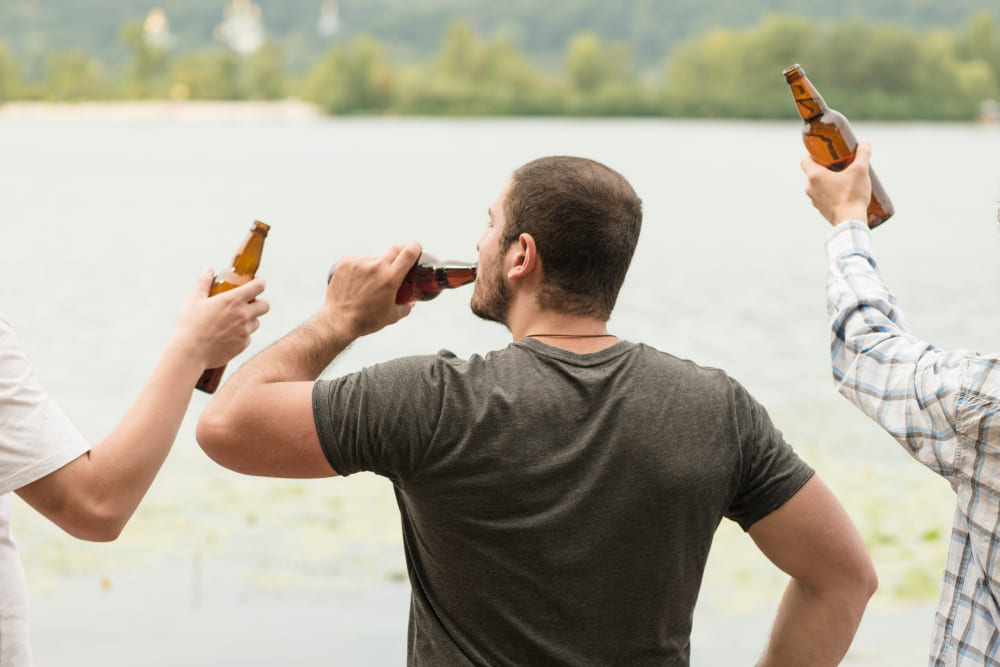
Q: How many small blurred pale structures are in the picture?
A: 3